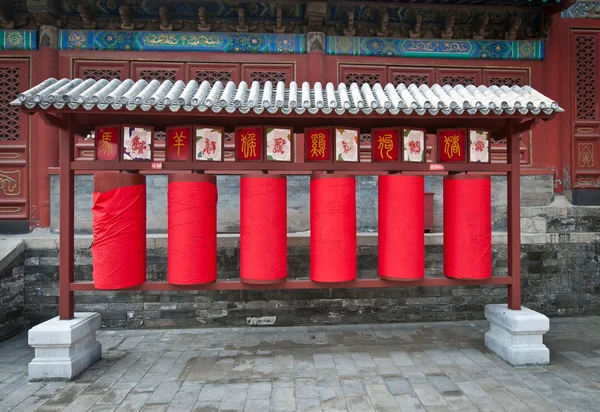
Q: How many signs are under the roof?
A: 12